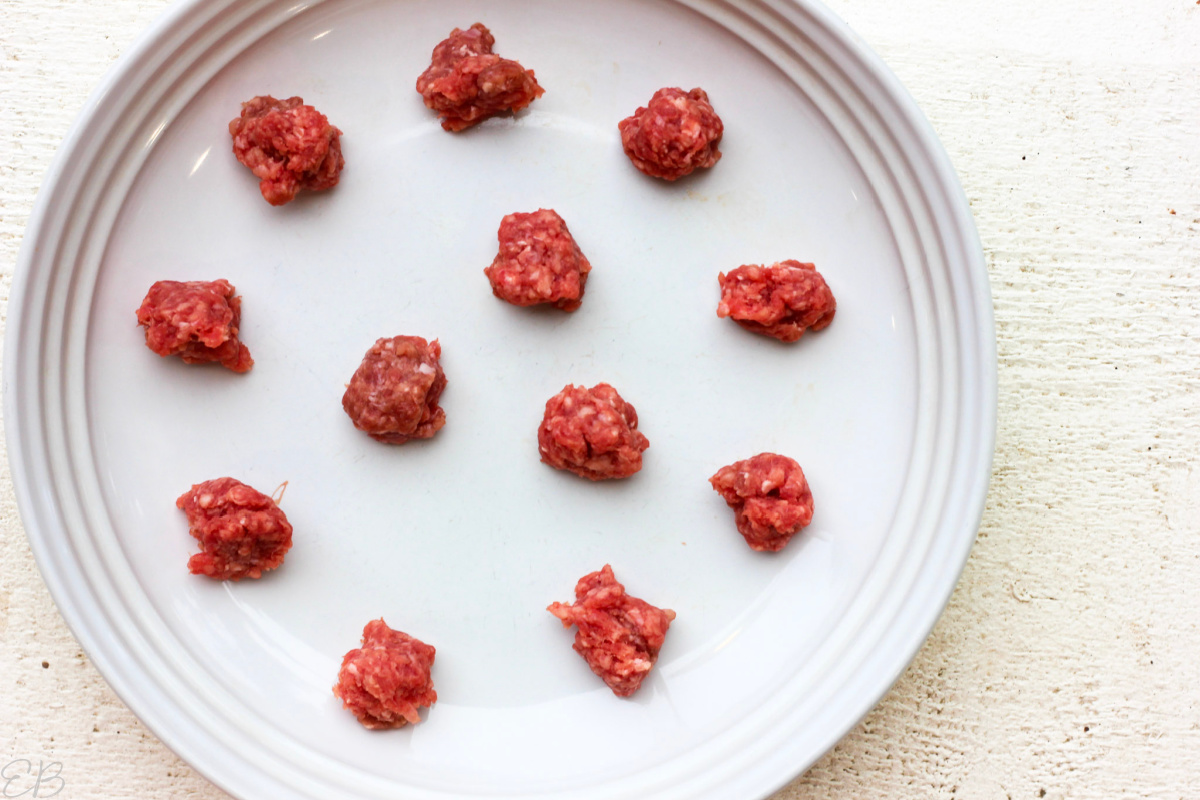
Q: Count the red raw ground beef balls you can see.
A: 12